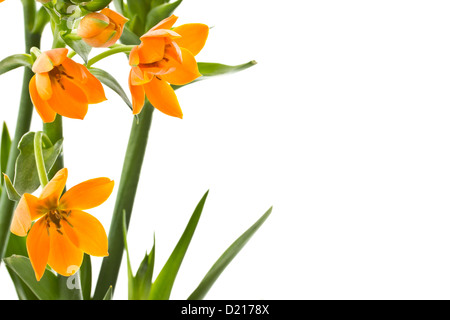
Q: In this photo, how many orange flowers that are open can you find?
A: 3